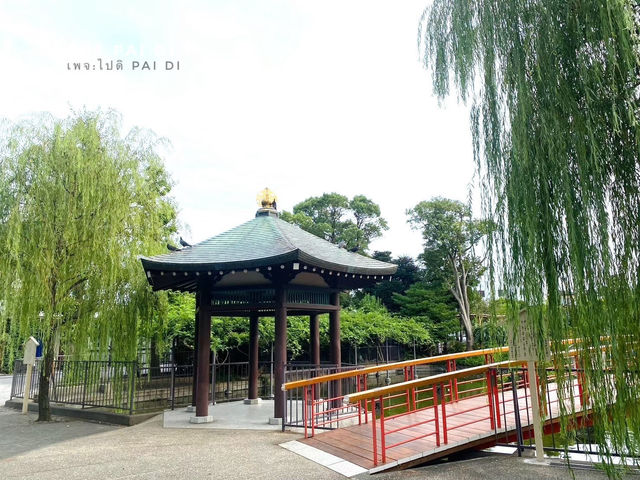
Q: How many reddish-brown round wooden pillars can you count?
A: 6